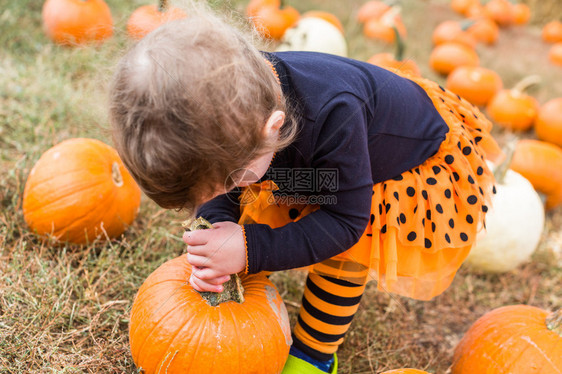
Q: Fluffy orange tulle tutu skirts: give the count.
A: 1